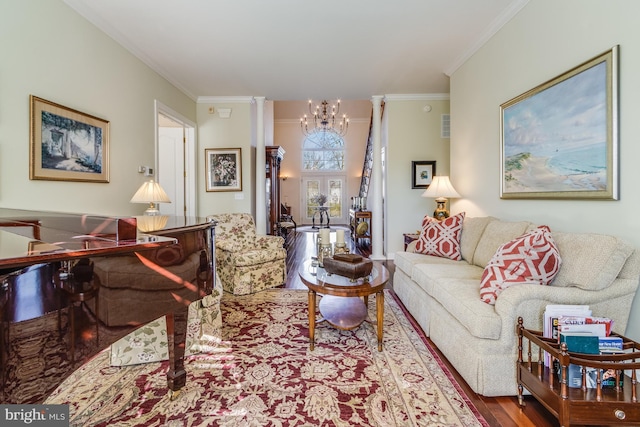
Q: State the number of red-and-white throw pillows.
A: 2